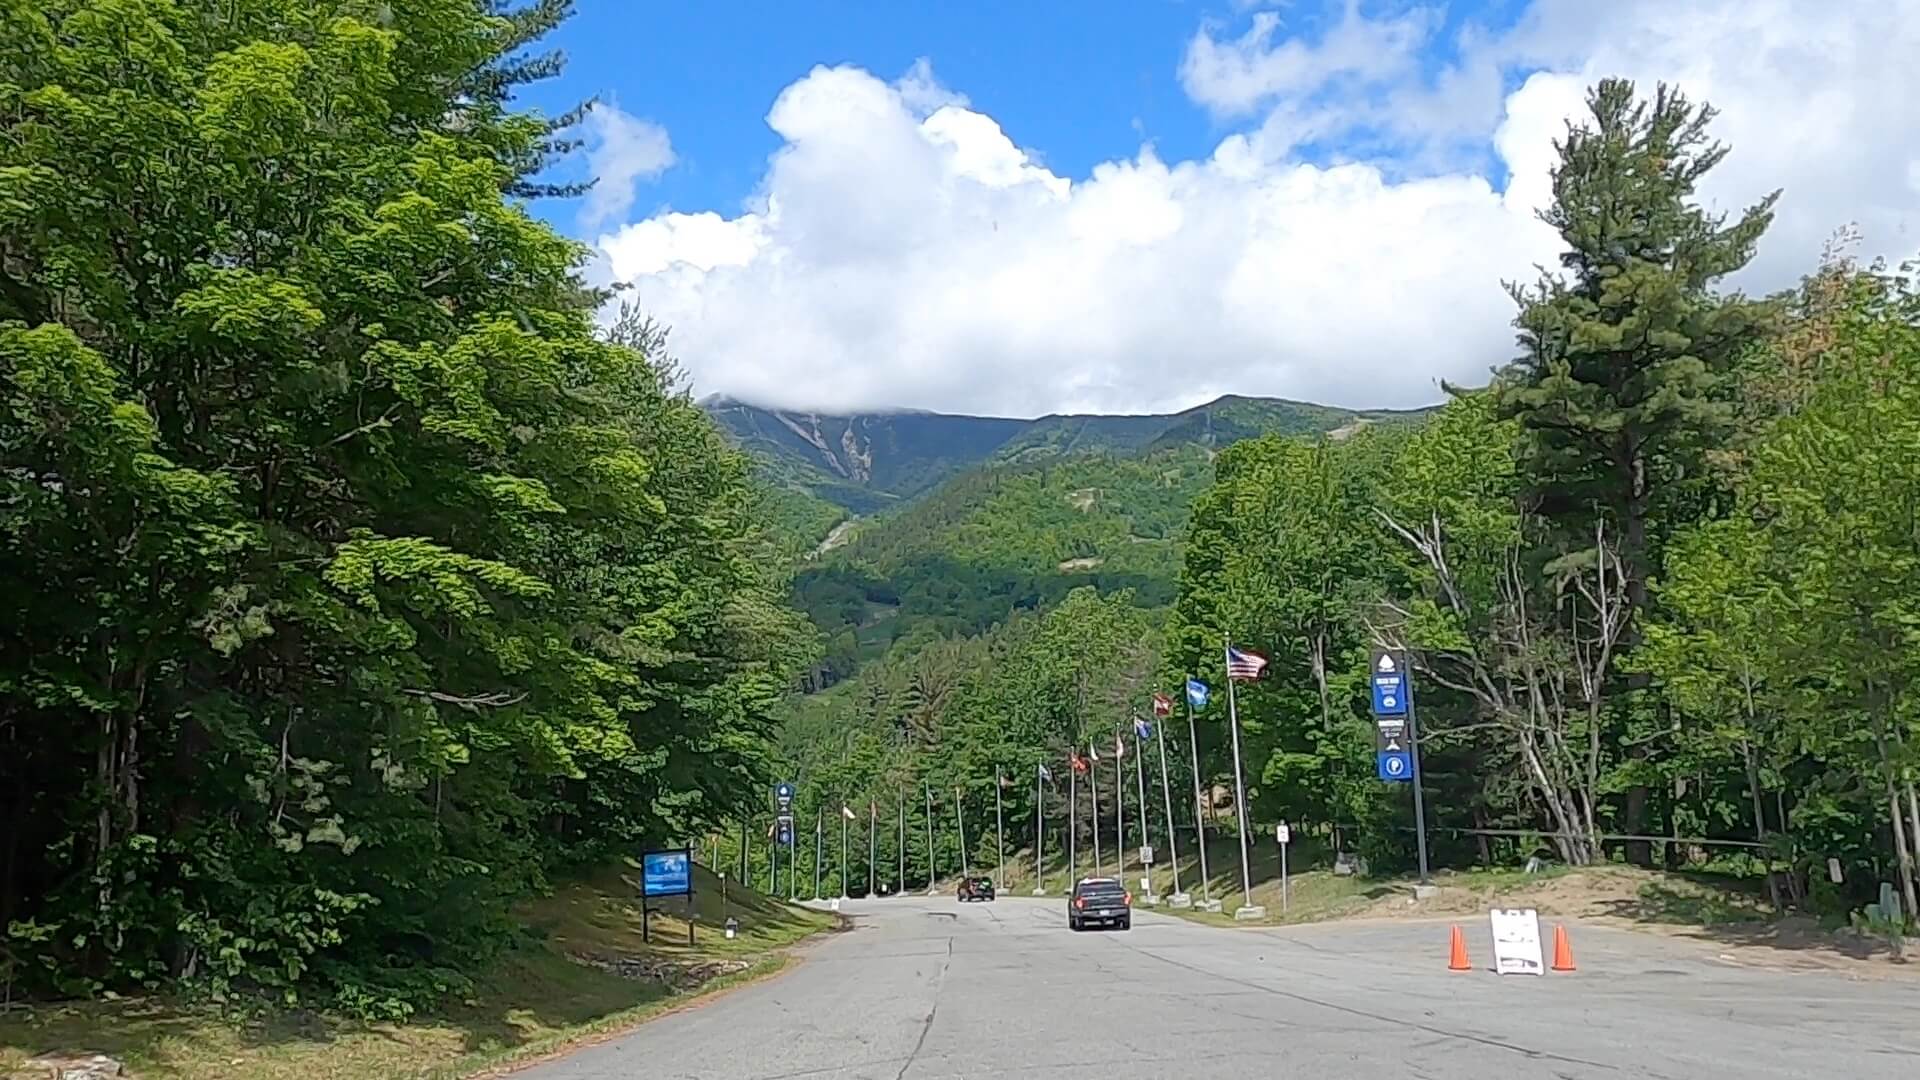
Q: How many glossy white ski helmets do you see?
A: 0